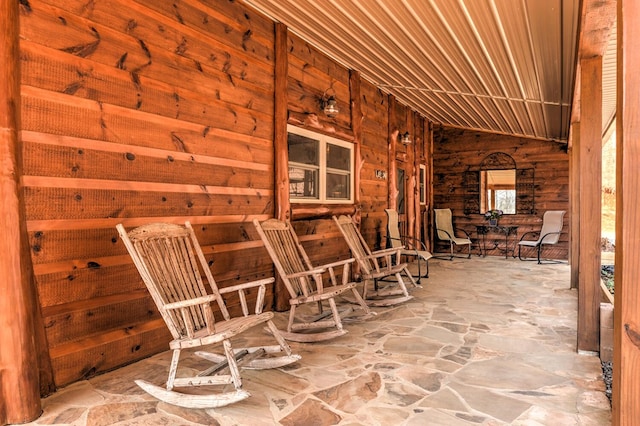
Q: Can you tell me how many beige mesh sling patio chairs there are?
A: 3